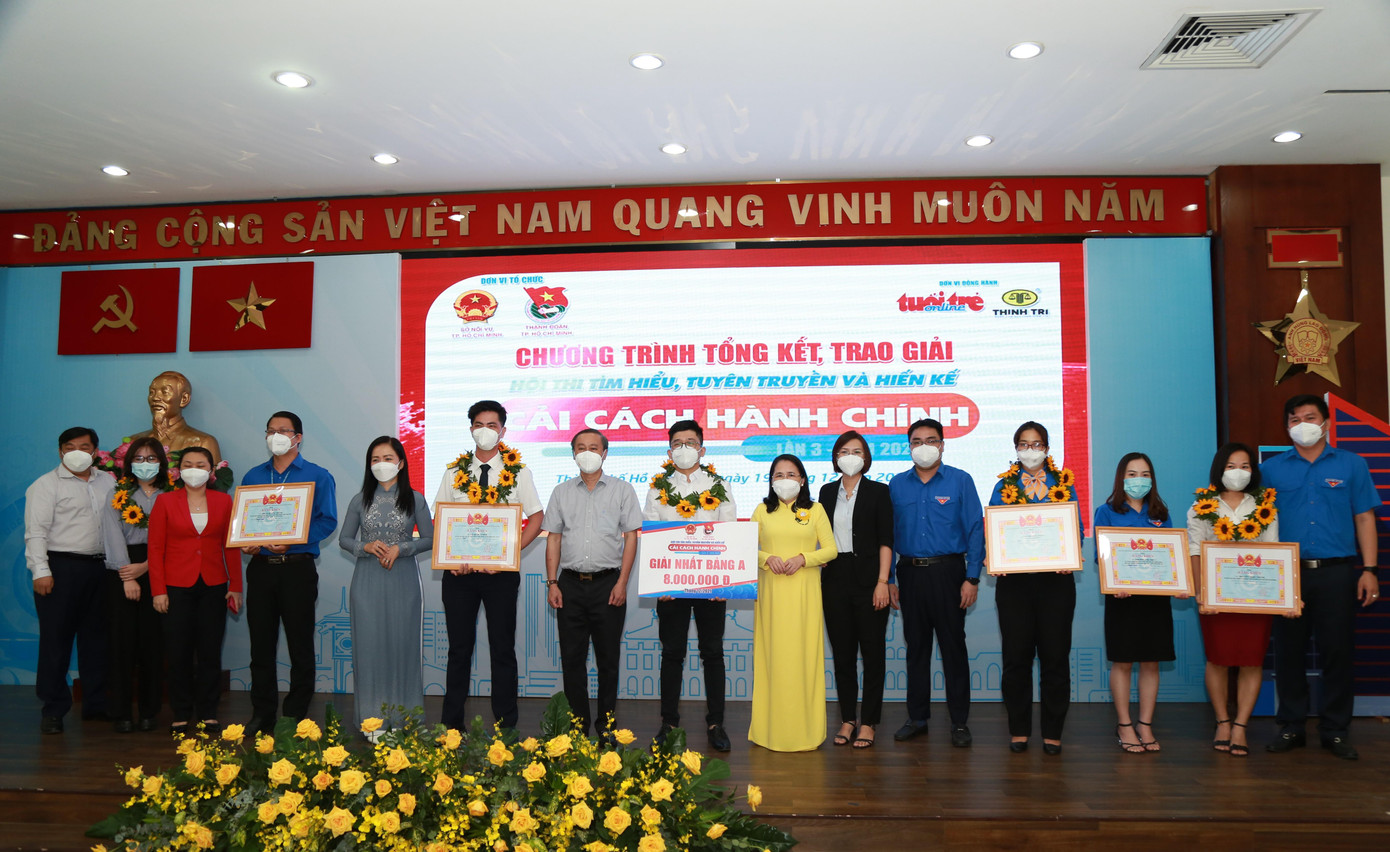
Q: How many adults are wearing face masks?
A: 15